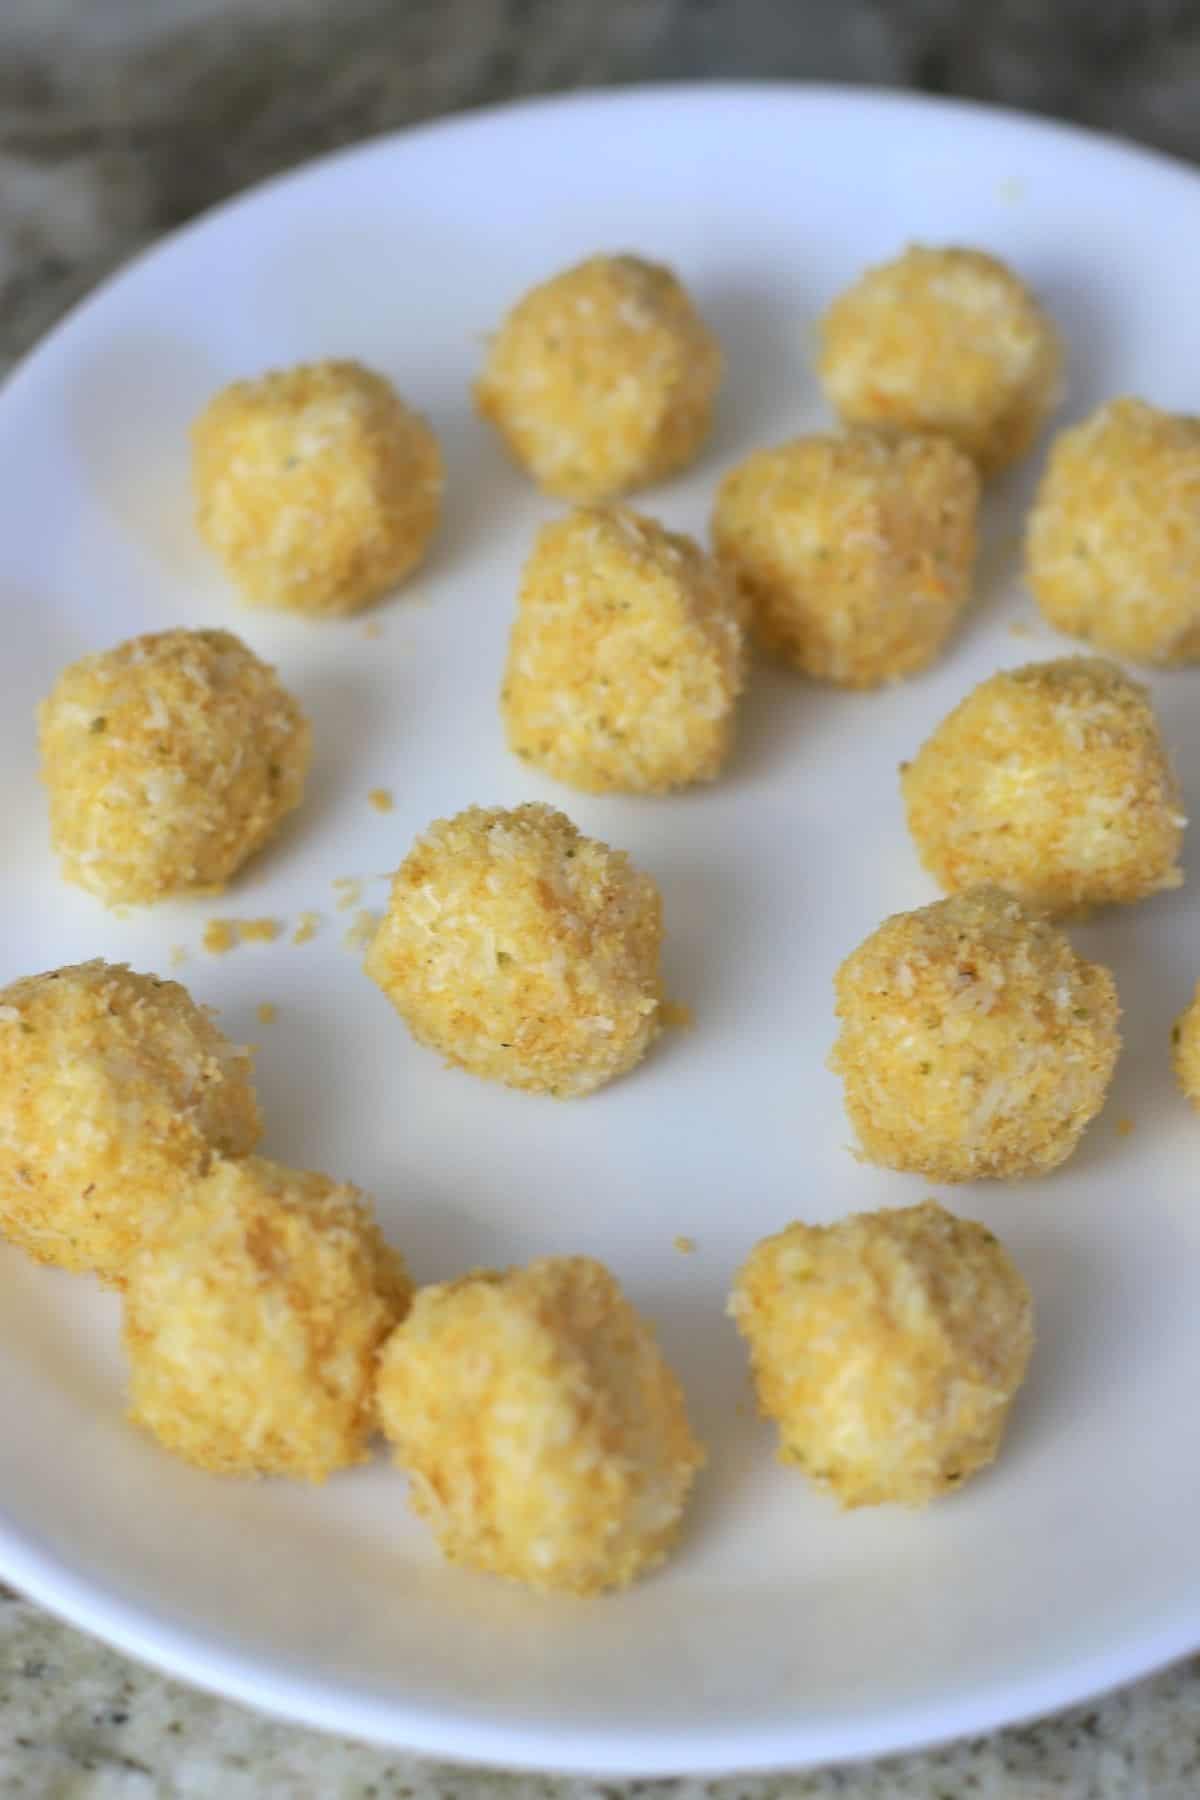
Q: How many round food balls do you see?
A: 15